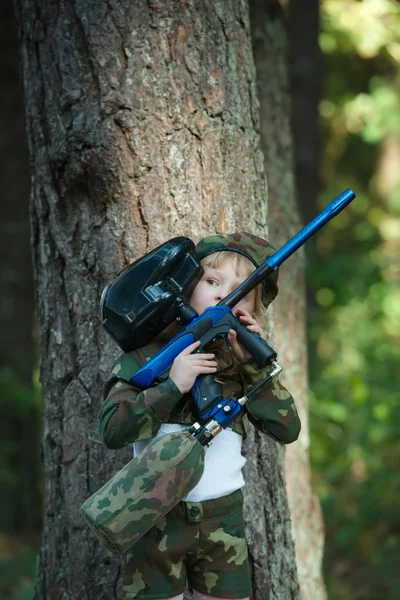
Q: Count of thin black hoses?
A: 1